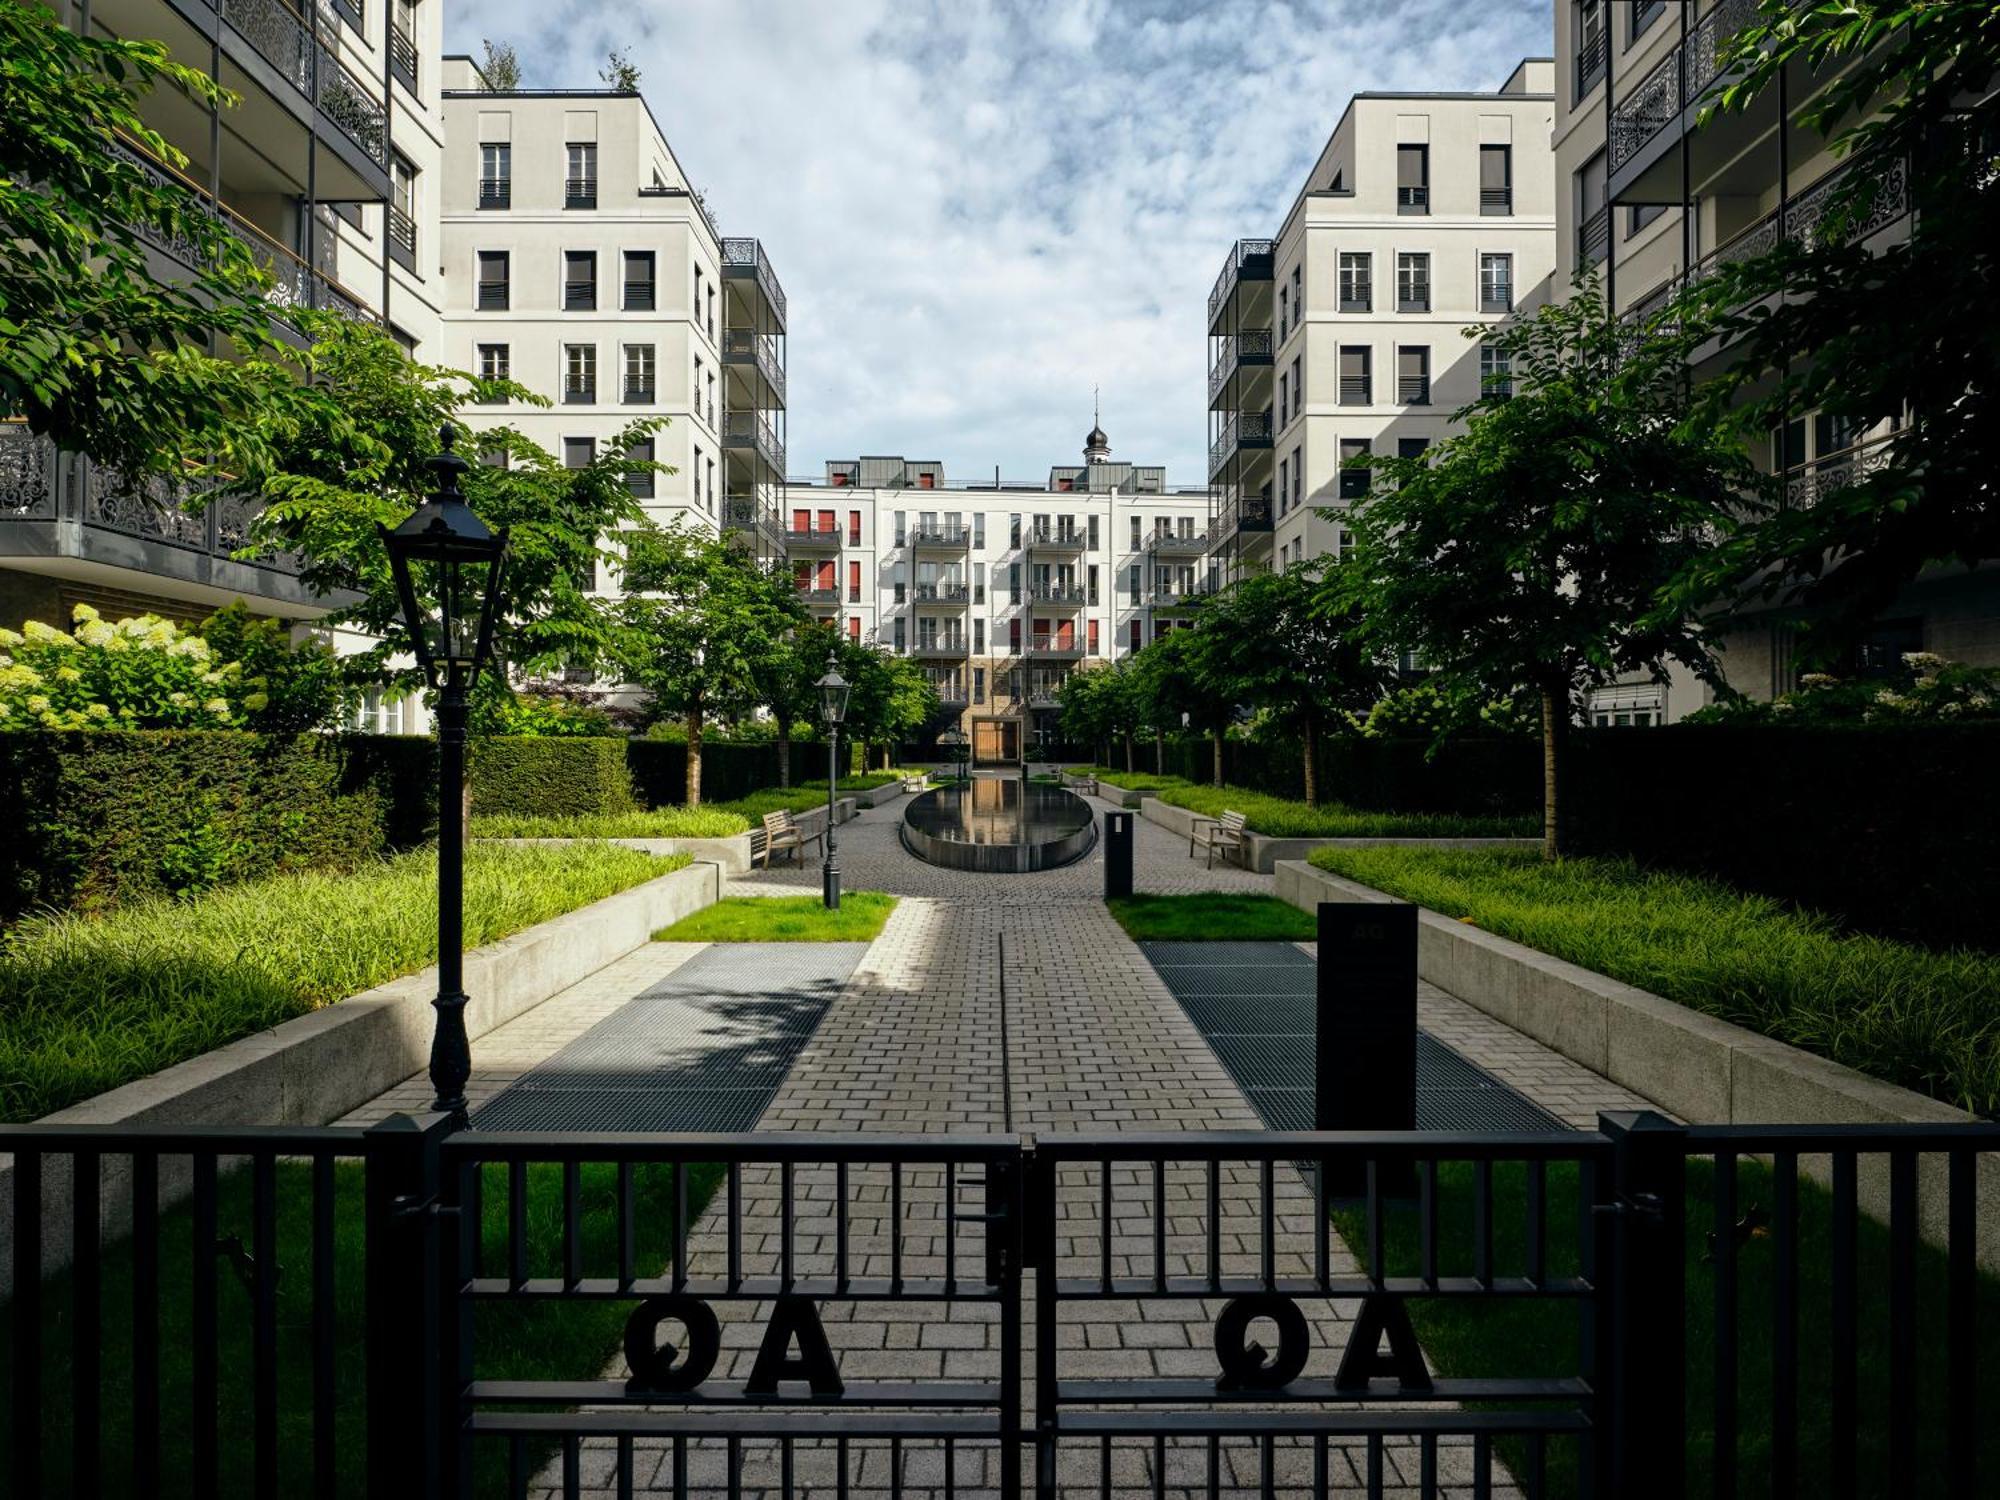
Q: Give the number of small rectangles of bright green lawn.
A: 2